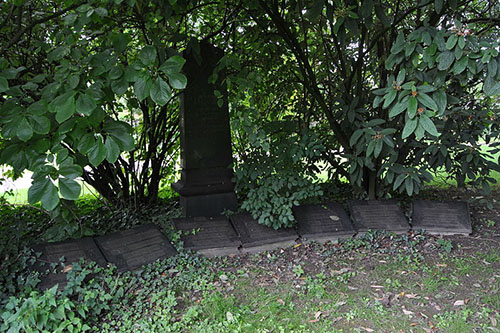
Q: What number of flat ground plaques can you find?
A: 7